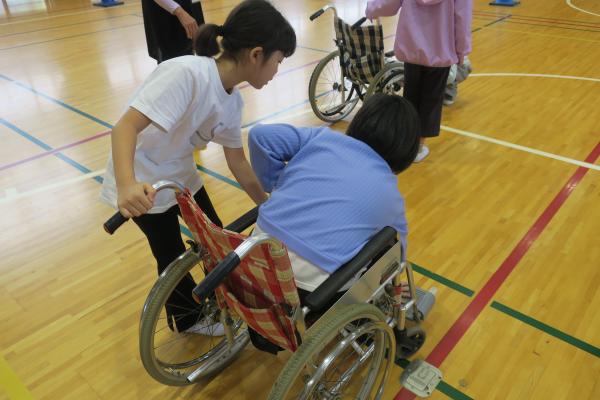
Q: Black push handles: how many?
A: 4